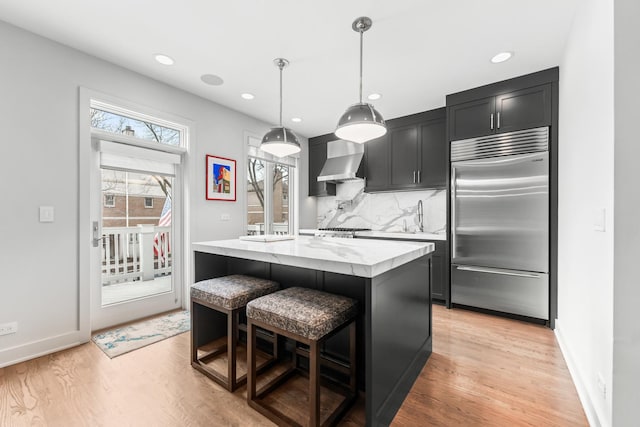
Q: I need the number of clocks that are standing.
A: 0